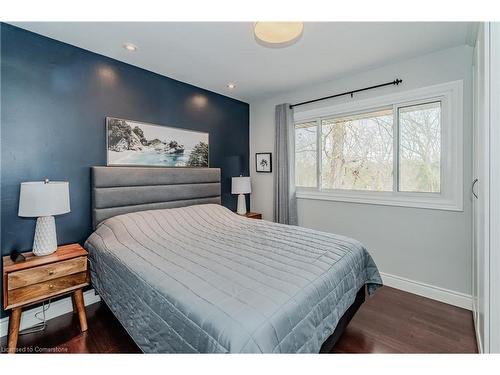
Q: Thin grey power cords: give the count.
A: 2